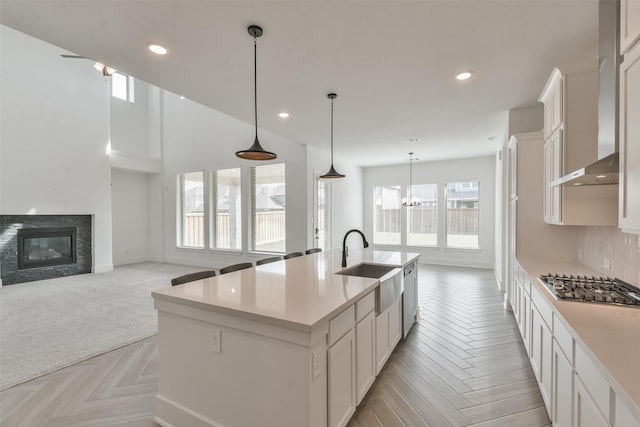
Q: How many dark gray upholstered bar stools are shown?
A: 5